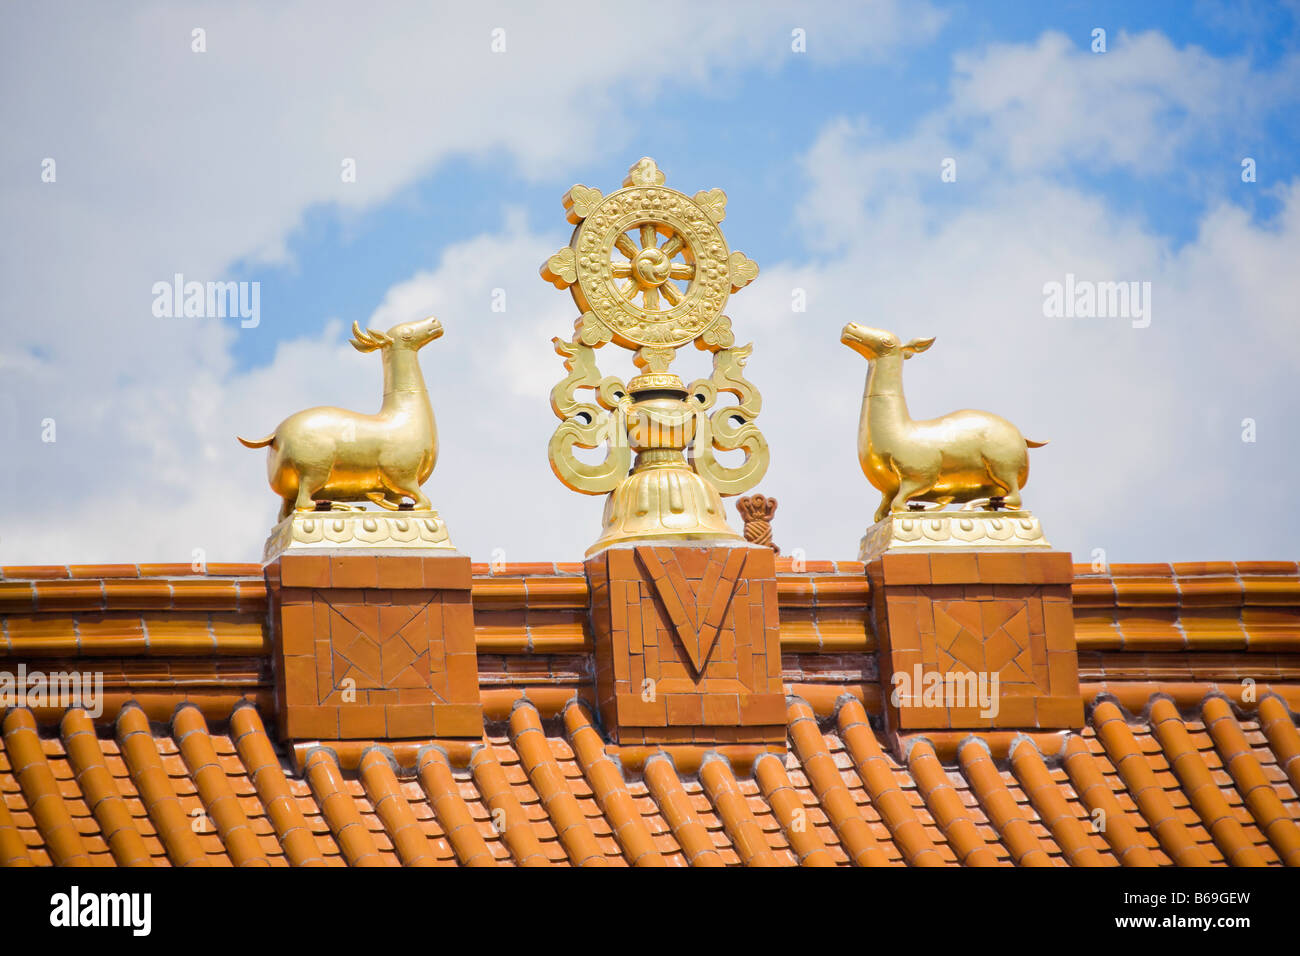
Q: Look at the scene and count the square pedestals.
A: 3